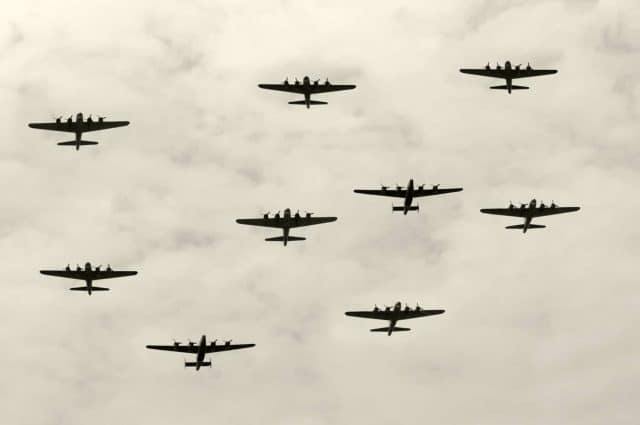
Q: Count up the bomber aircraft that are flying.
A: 9